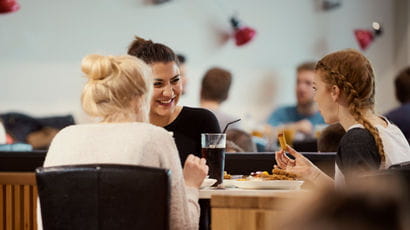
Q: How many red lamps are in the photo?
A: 3